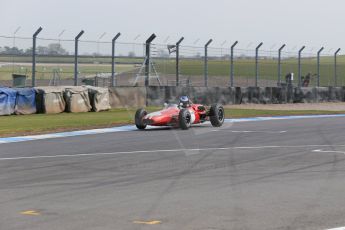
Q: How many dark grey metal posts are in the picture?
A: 12